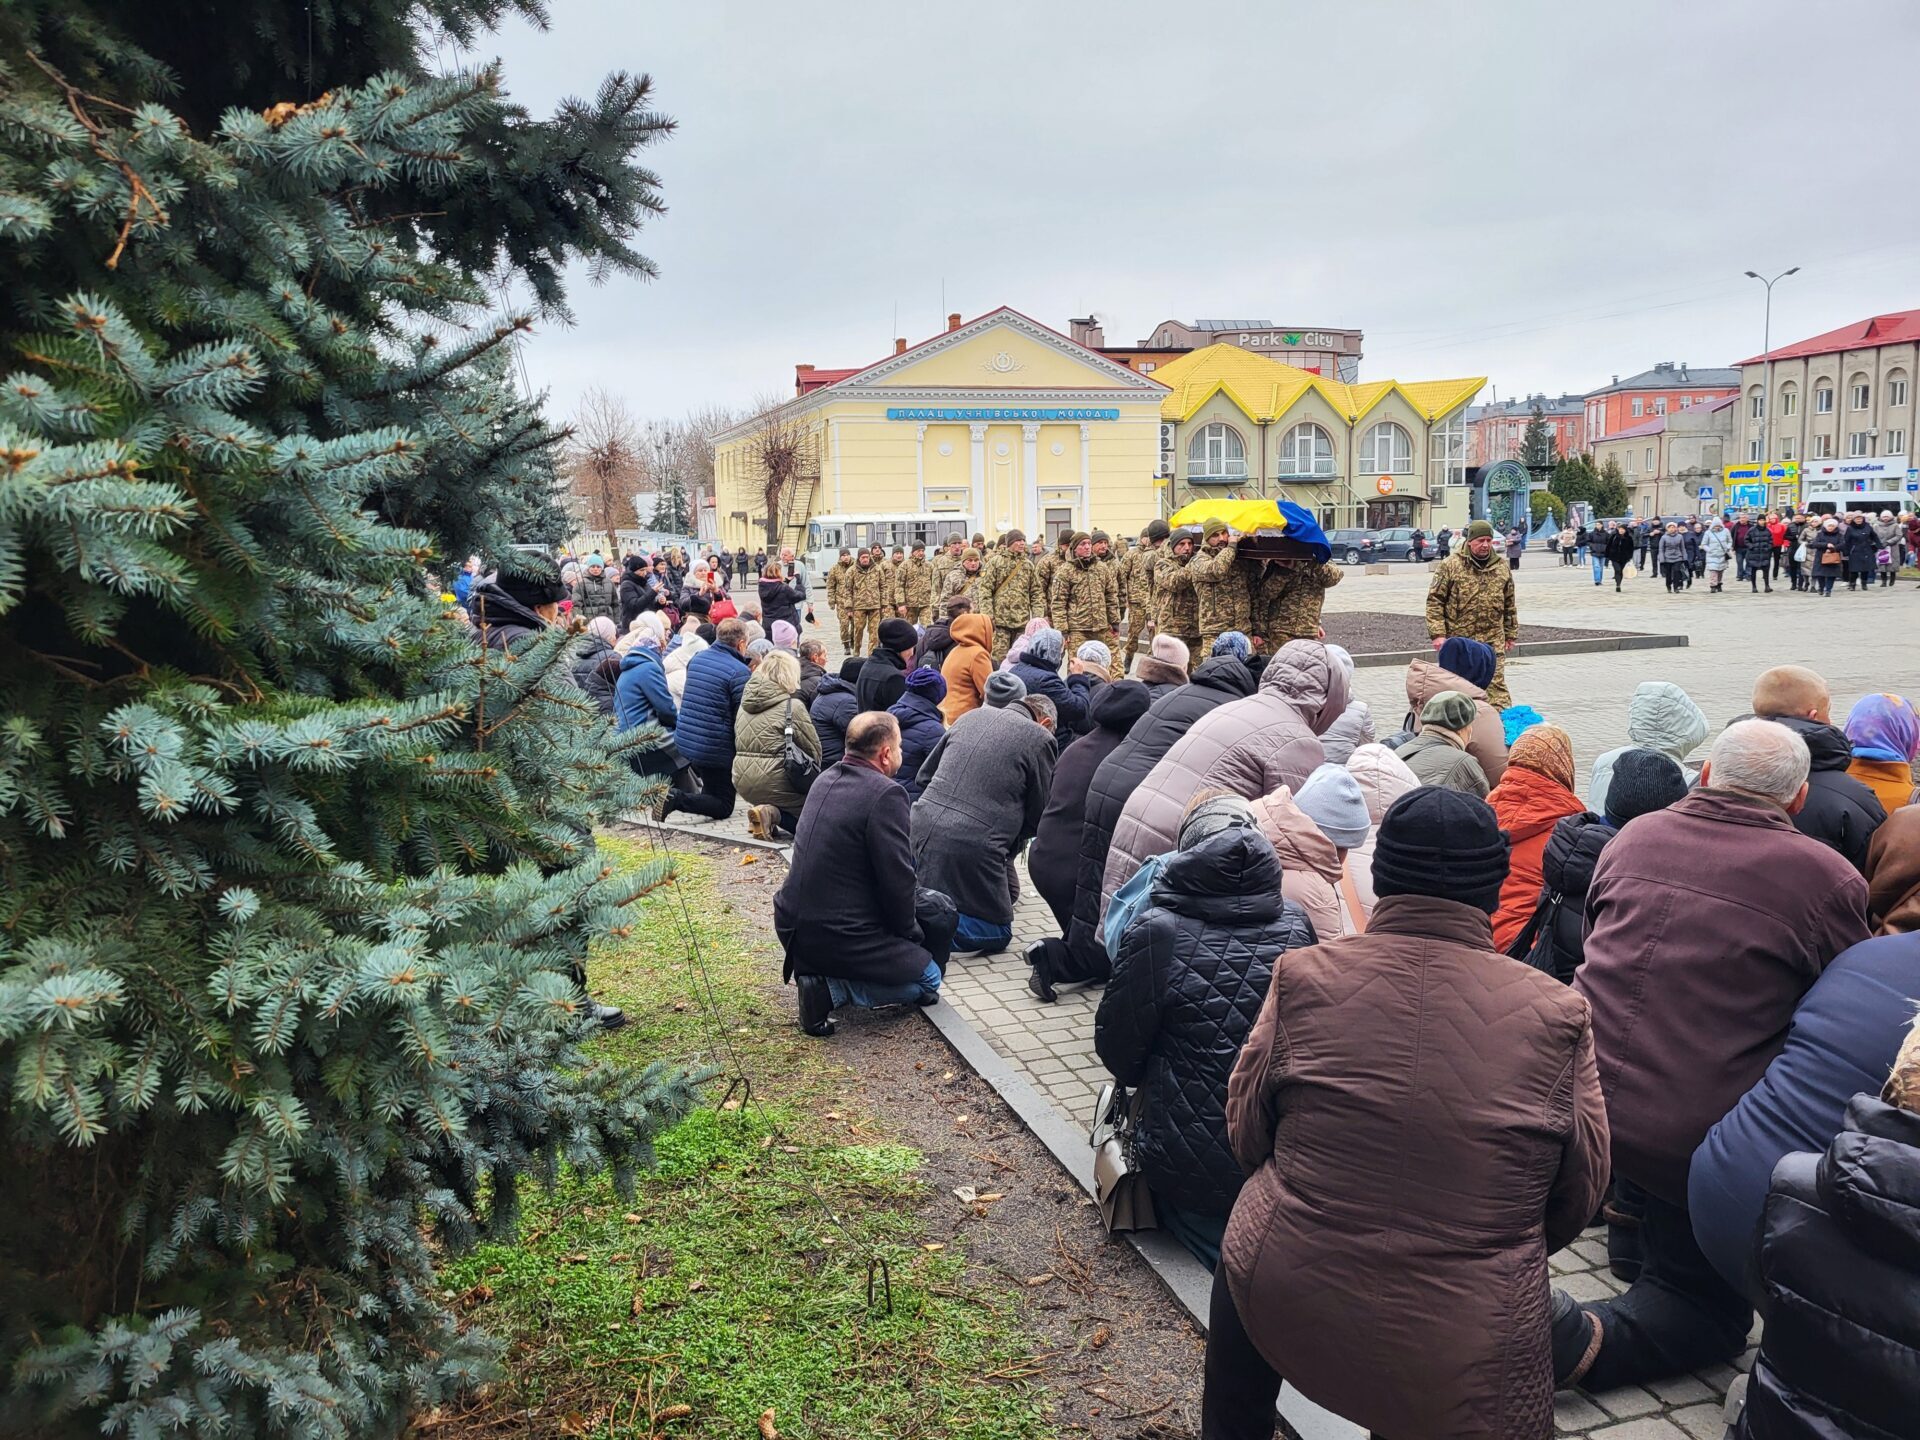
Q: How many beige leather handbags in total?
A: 1